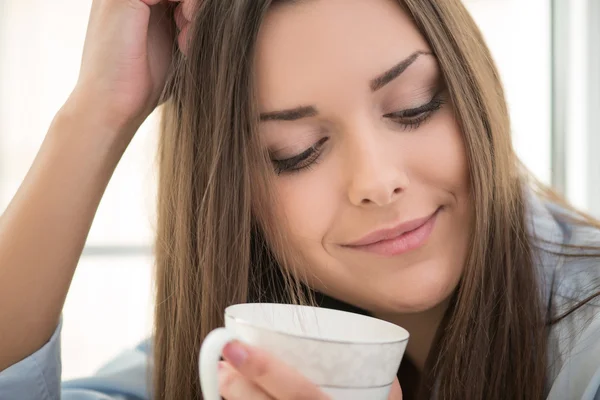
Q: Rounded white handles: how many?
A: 1